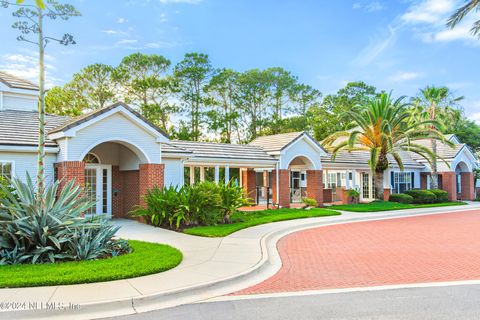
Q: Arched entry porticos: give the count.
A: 3